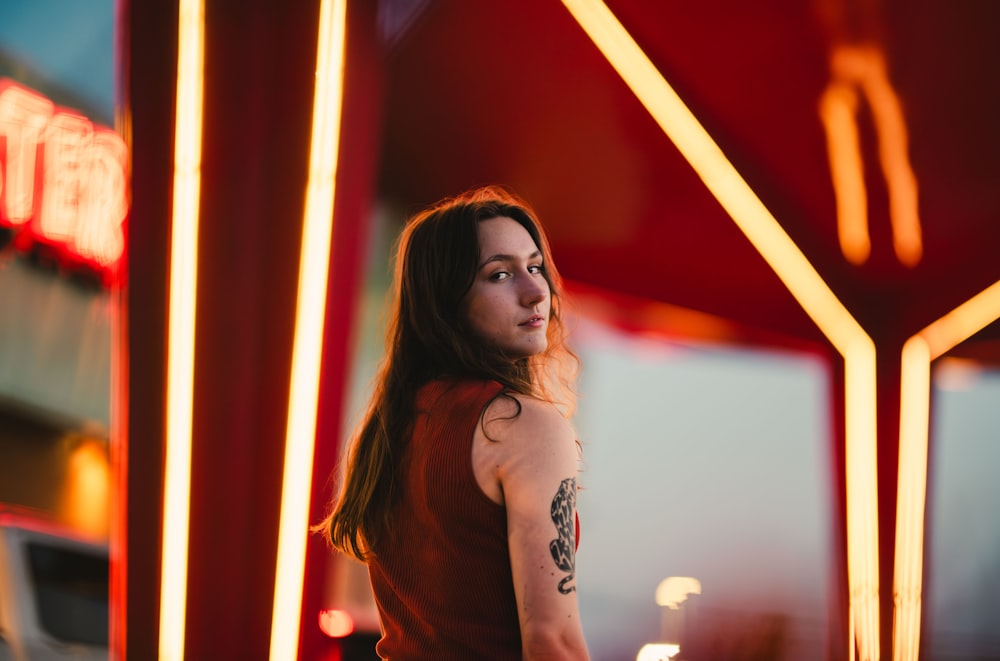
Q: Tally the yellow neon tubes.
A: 4